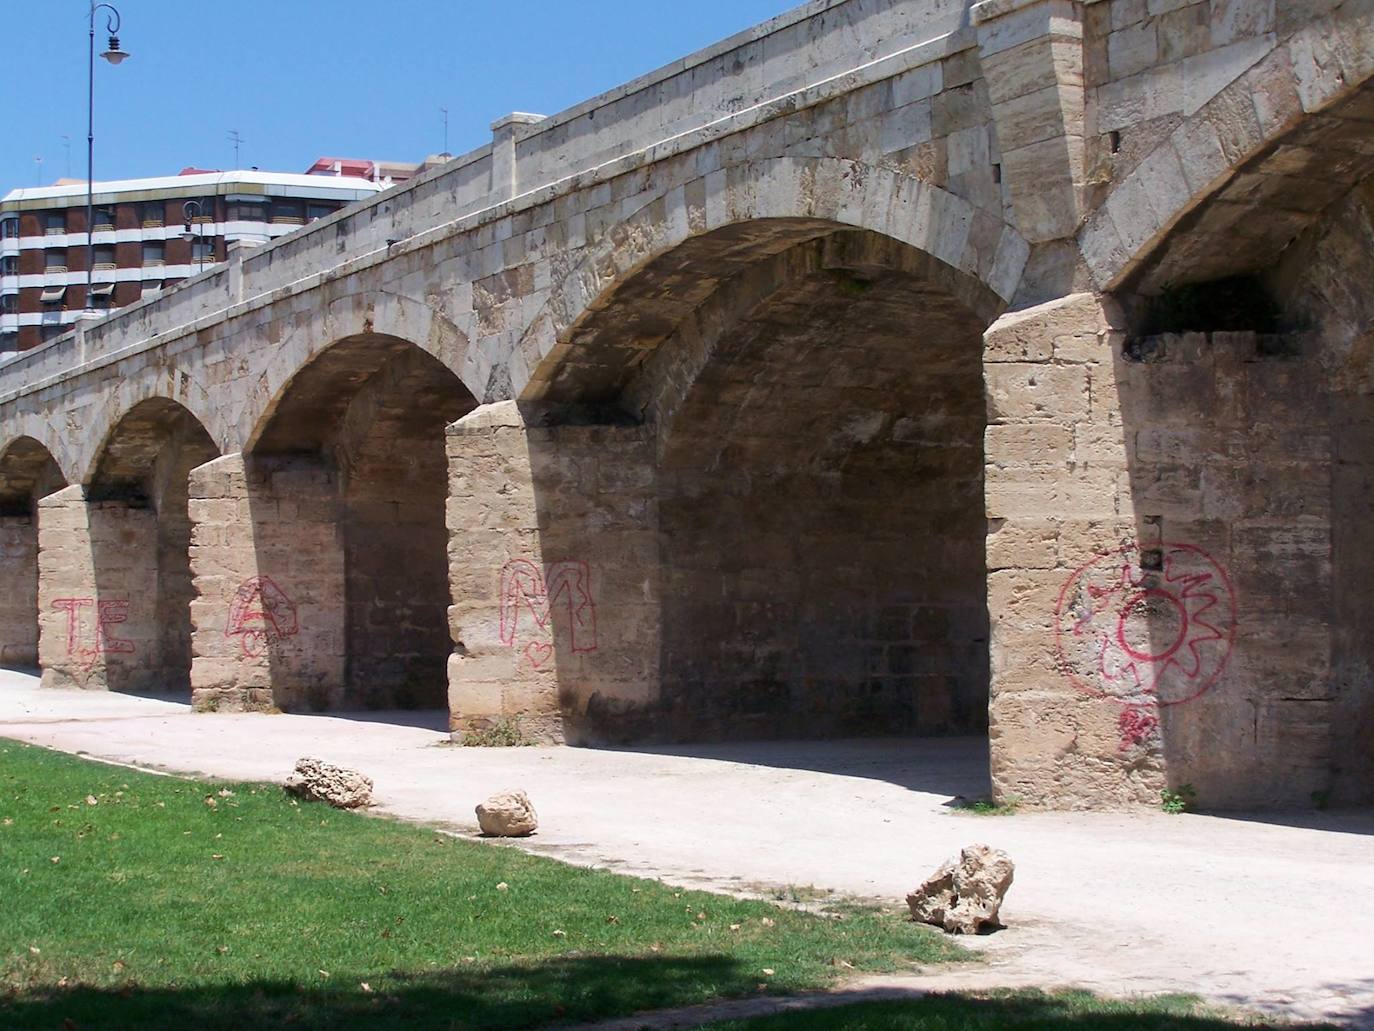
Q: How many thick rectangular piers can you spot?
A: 4